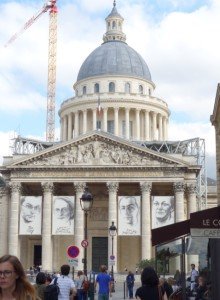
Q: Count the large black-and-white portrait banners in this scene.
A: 4